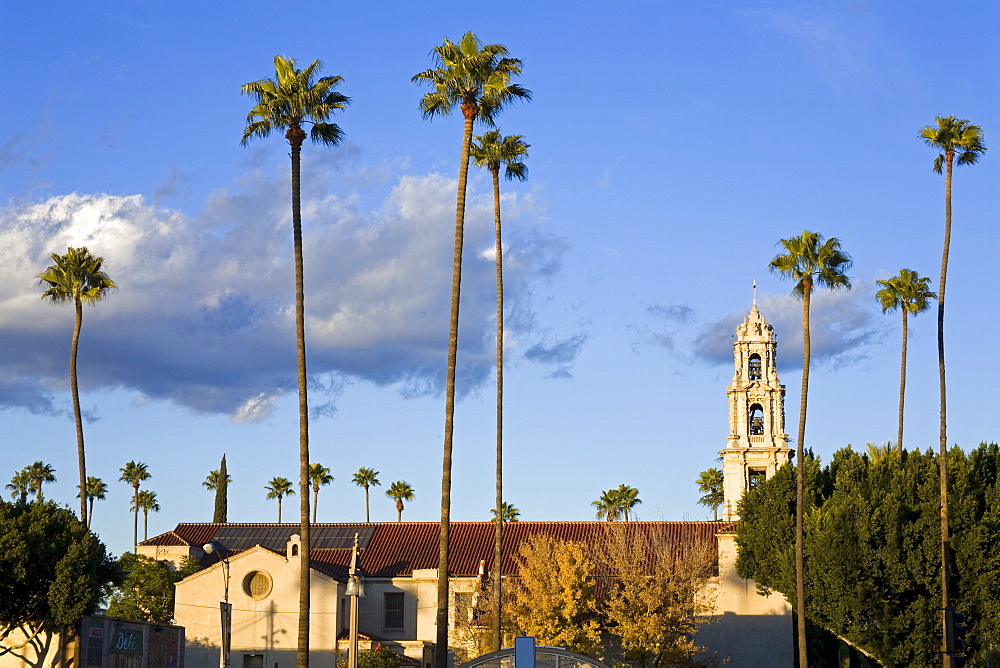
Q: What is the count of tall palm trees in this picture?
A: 7